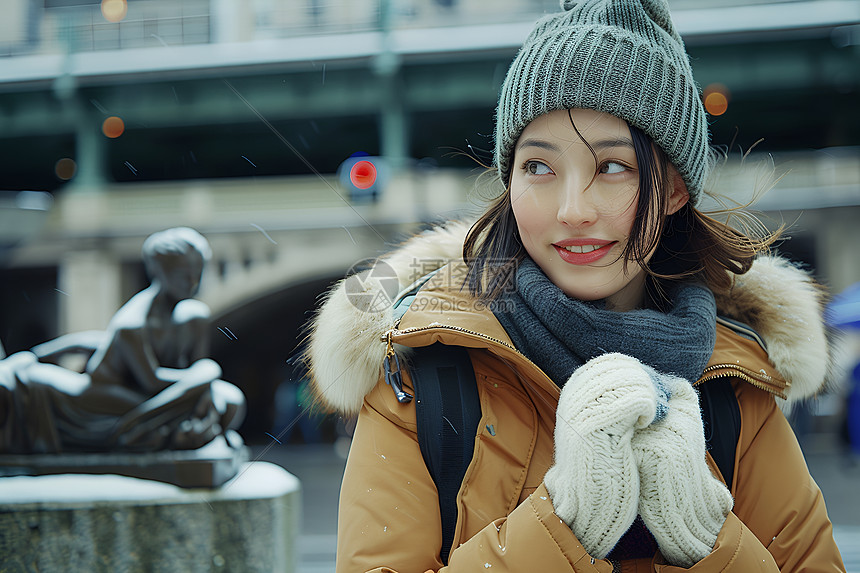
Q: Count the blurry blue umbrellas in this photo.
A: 1